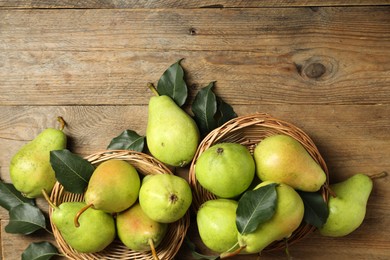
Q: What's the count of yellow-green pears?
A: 11